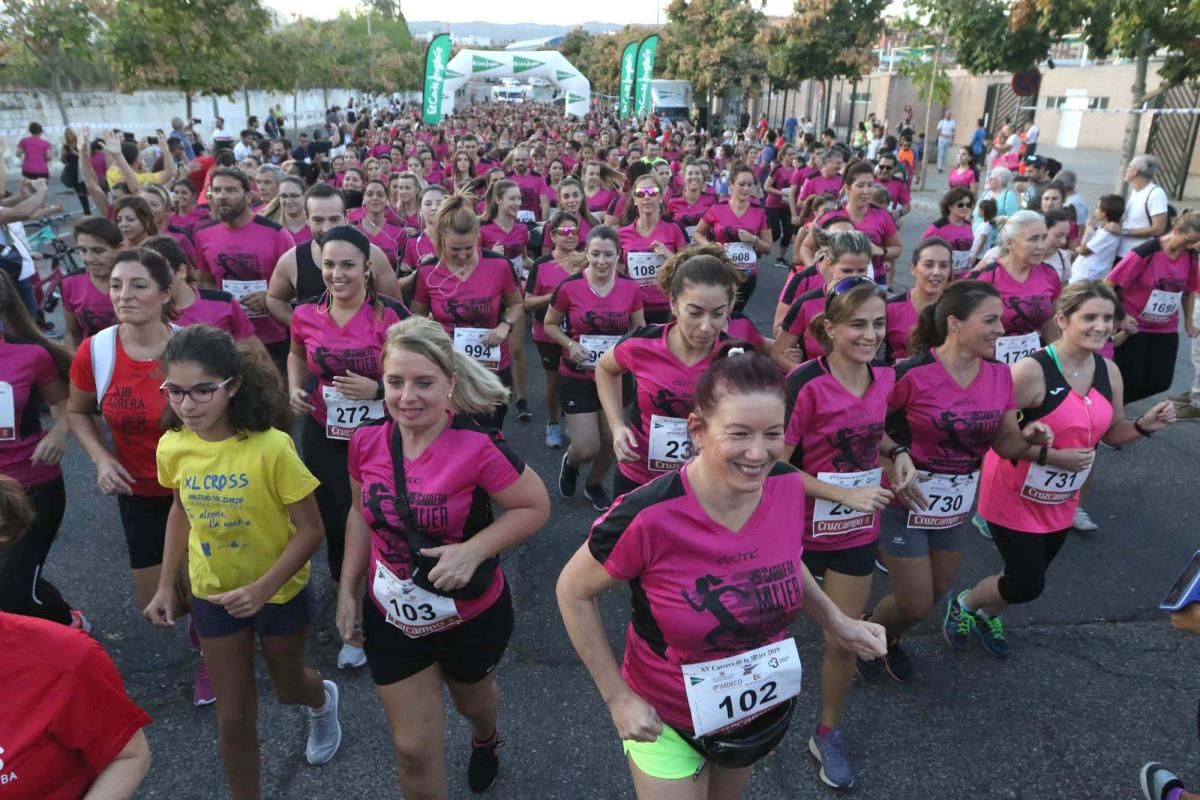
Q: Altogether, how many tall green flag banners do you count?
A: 3